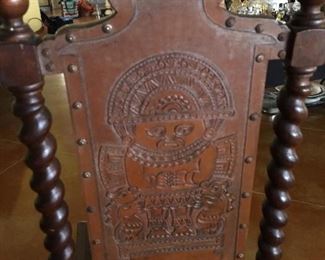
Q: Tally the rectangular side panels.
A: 2